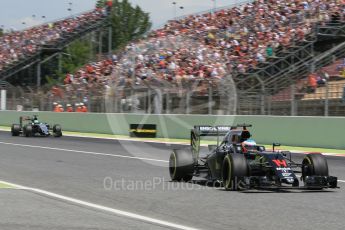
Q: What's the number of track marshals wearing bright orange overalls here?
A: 5